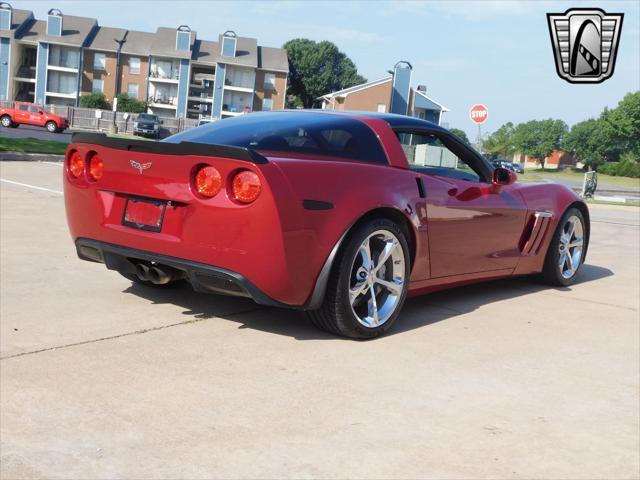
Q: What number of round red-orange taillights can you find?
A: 4